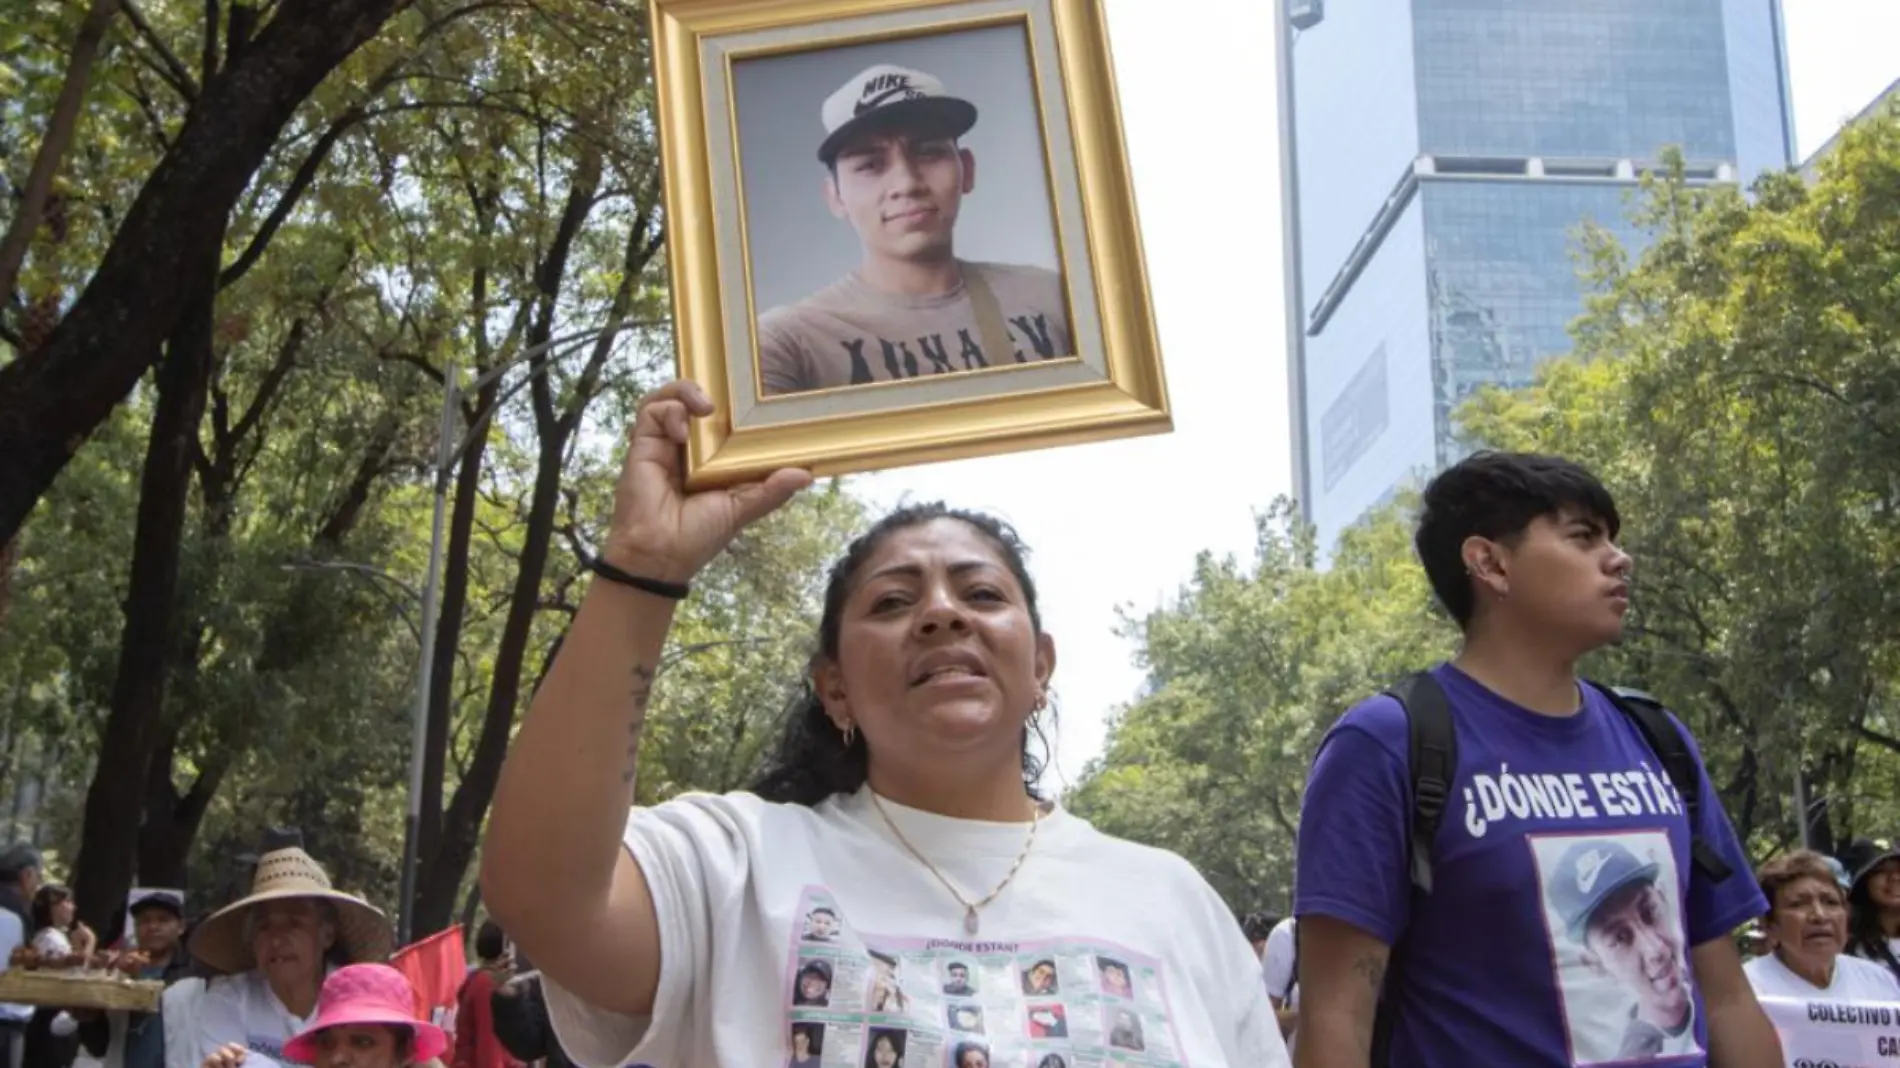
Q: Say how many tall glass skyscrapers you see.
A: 1